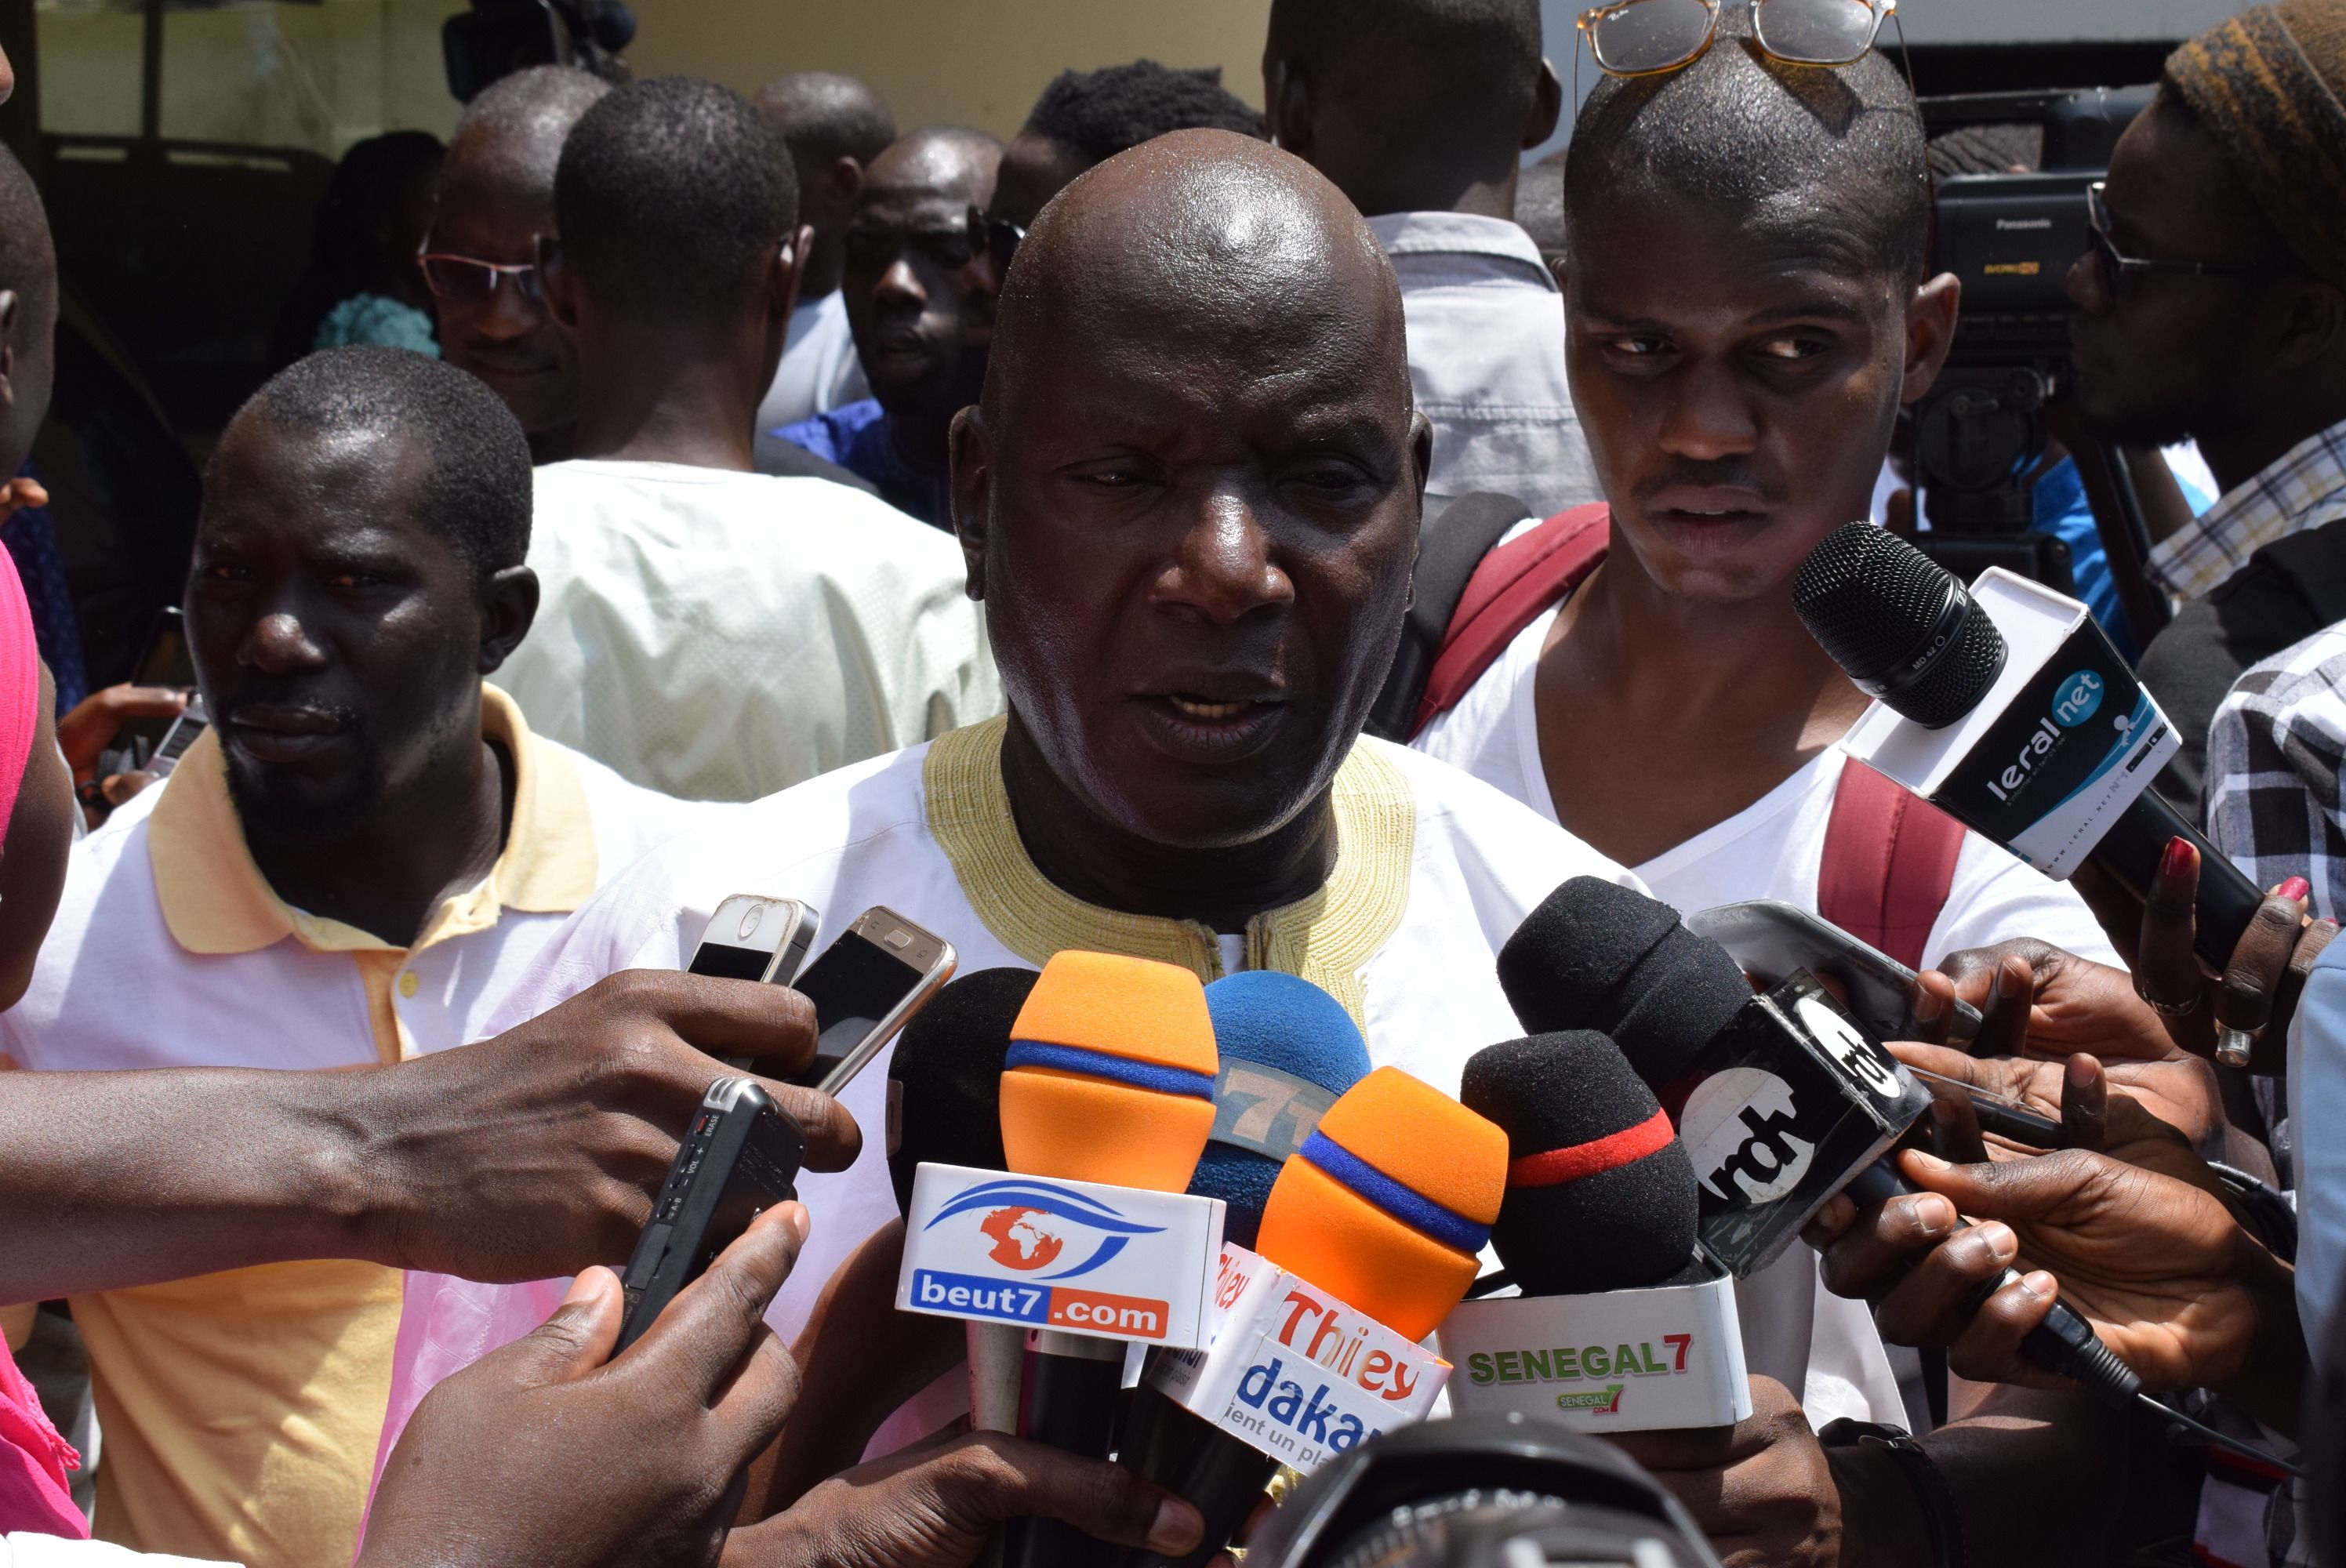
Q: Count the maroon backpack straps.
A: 2